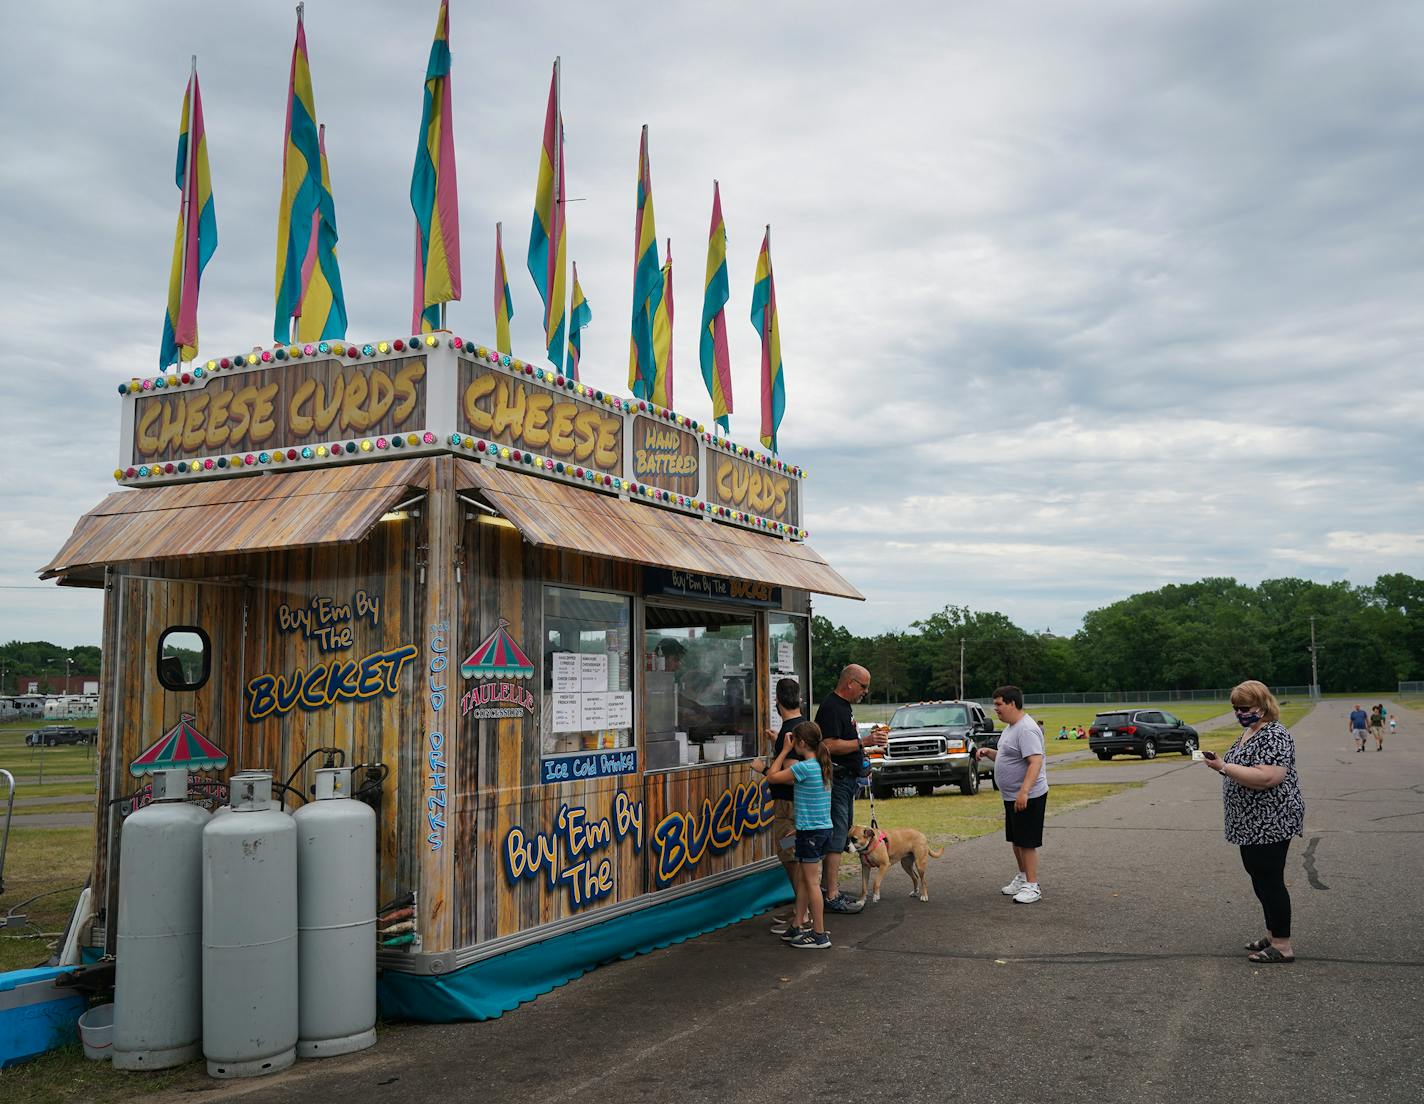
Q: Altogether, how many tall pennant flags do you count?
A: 12